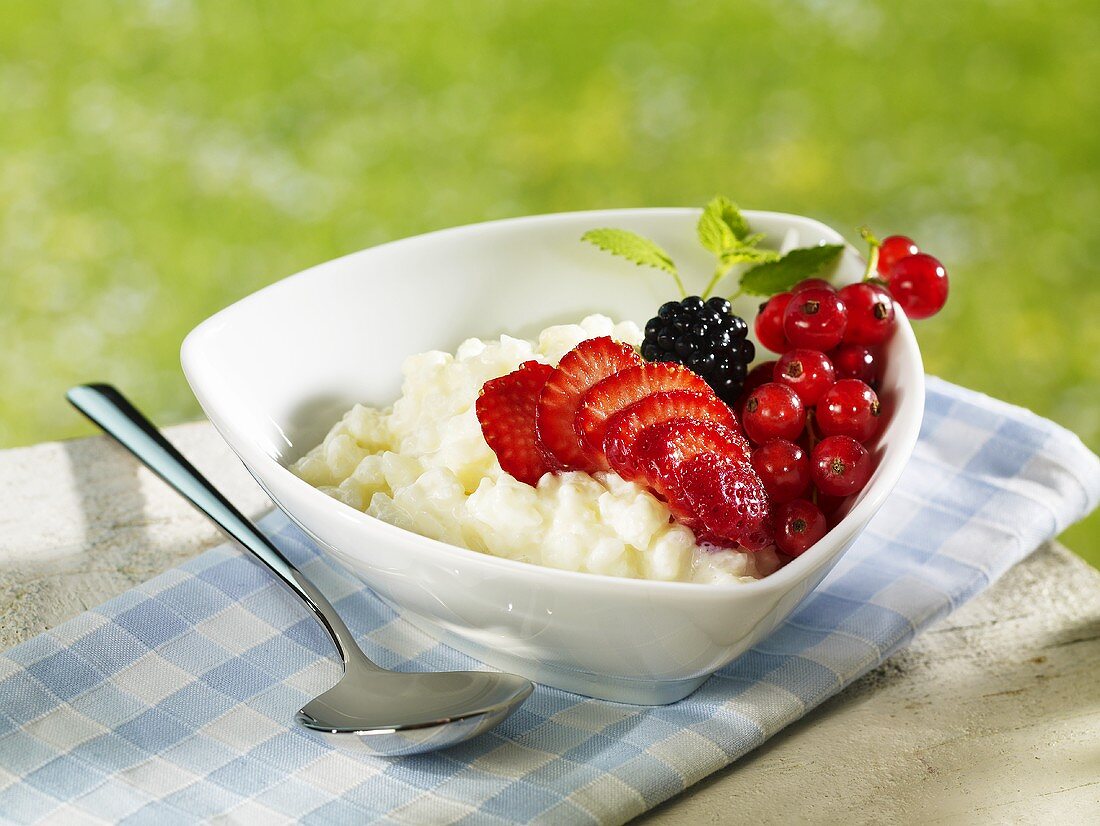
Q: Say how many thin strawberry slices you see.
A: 6